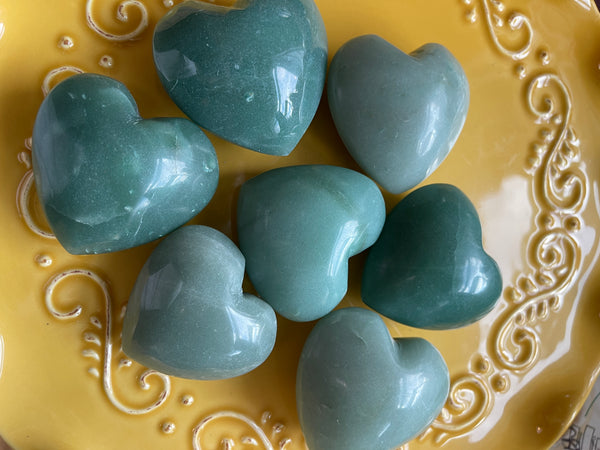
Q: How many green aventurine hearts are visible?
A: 7